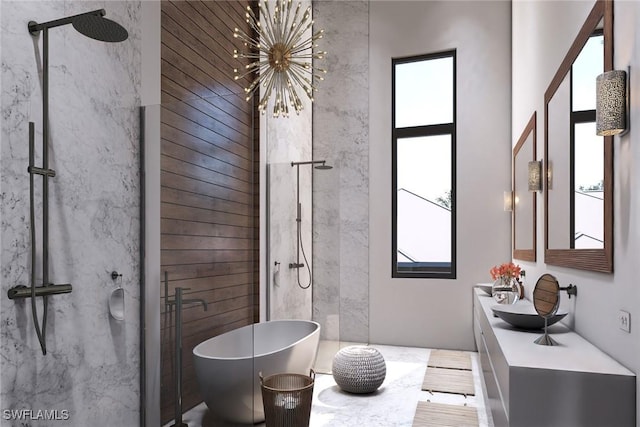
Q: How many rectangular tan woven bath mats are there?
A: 3